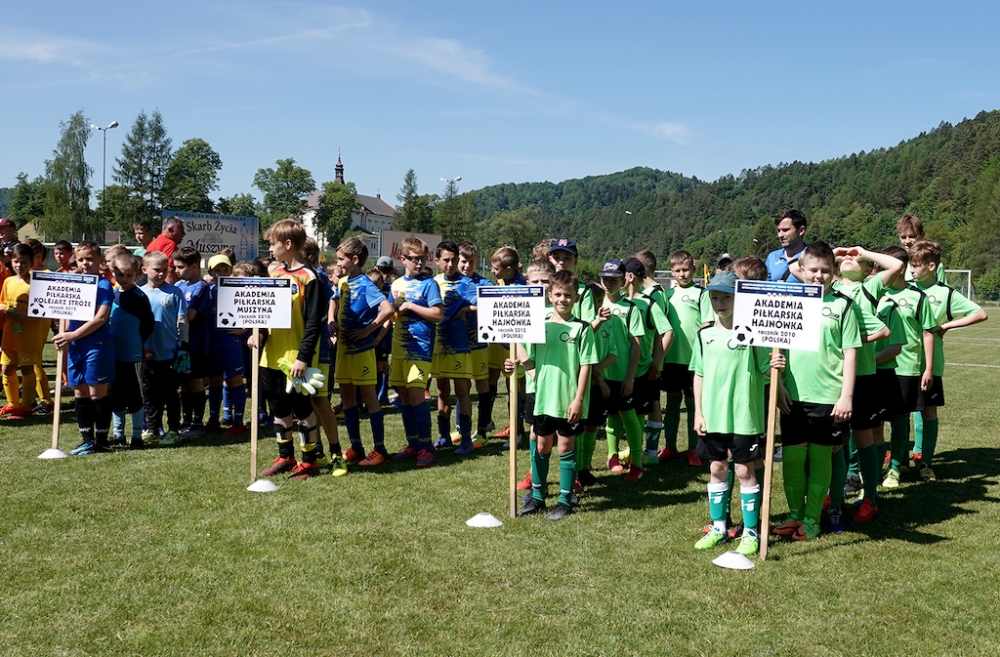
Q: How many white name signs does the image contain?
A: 4